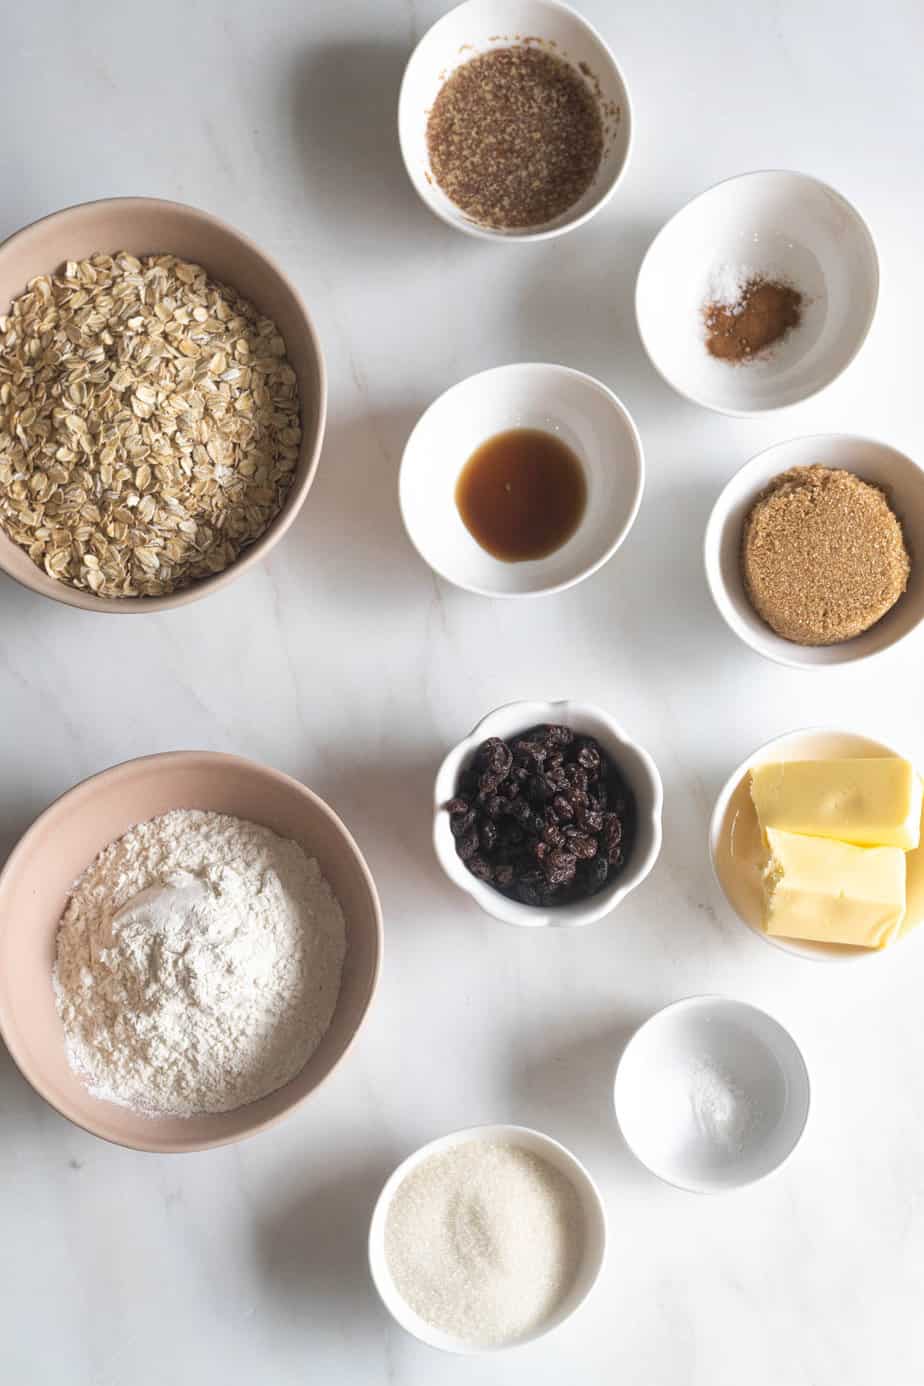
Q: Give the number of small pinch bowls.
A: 8